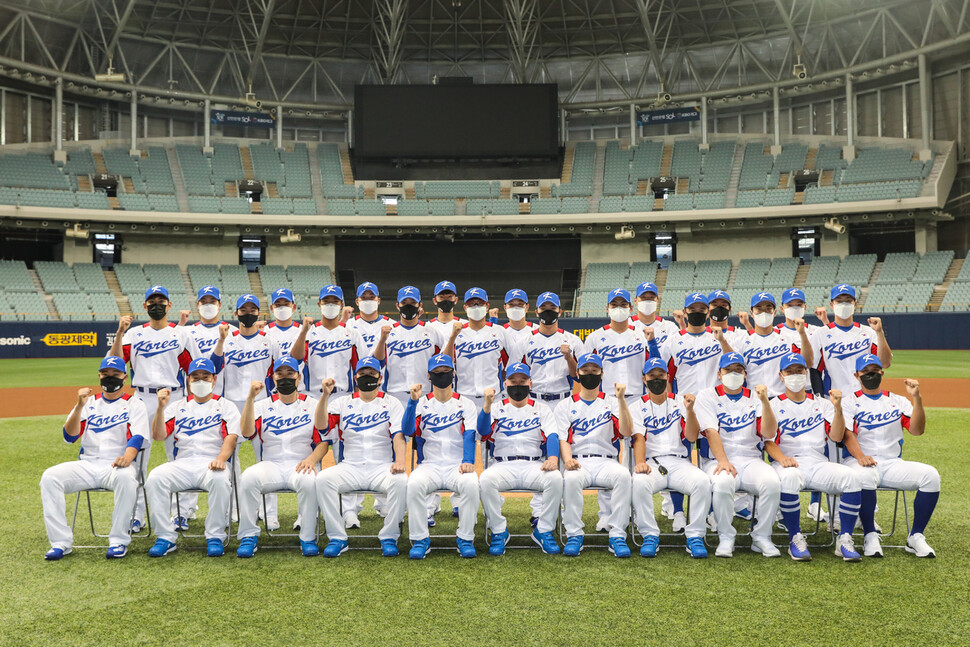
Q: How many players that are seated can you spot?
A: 11